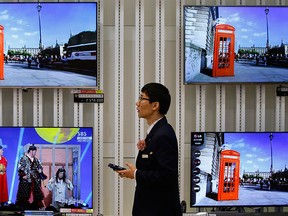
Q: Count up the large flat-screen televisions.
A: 4